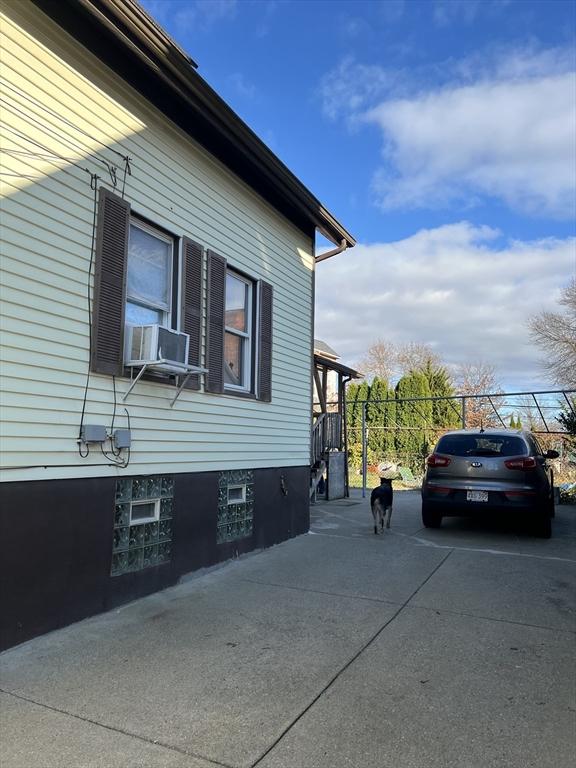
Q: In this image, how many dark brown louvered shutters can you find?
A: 4